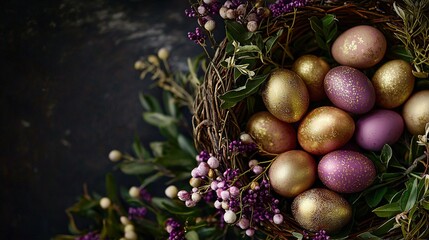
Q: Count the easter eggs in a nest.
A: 12